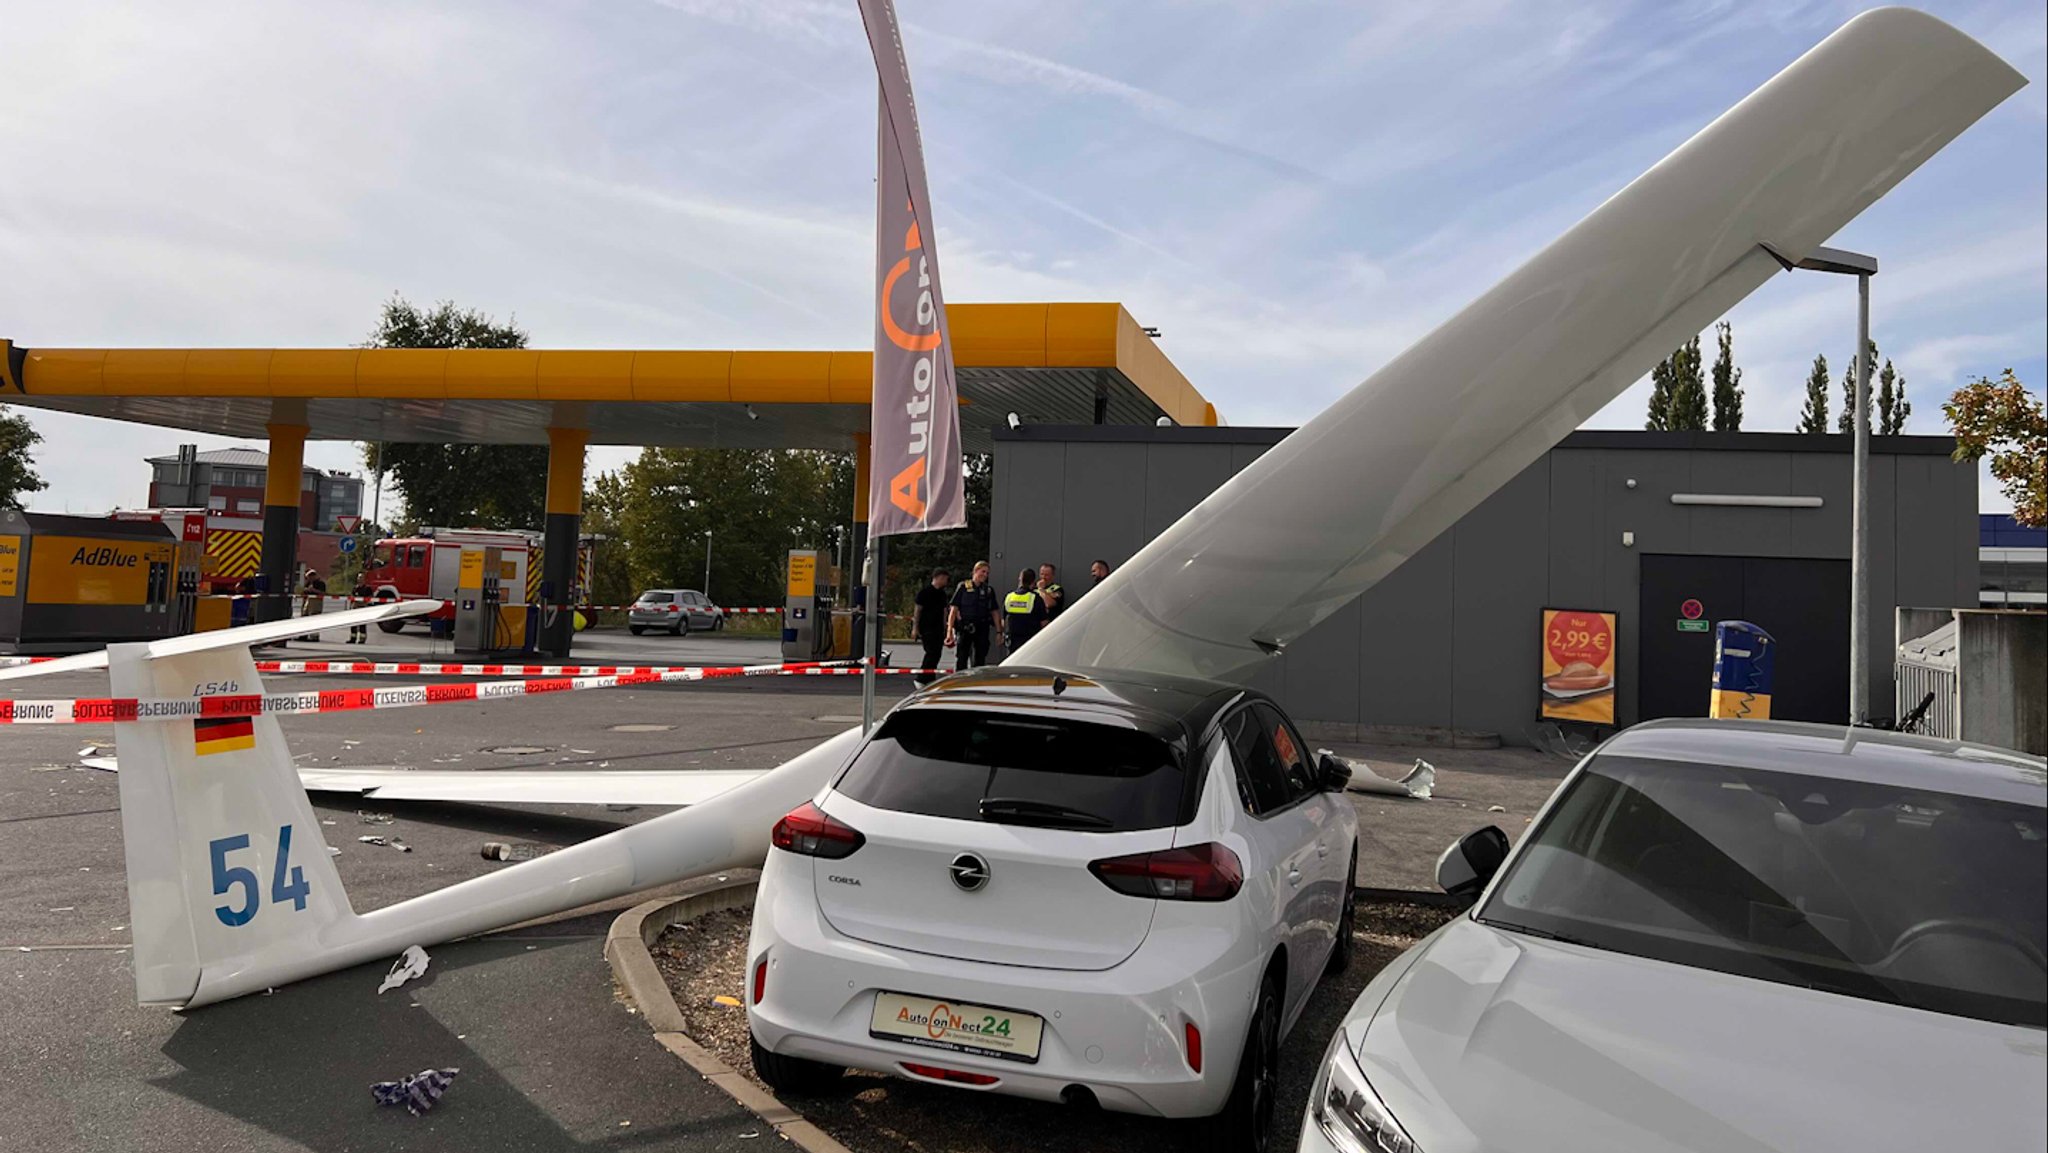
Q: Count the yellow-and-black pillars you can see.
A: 3